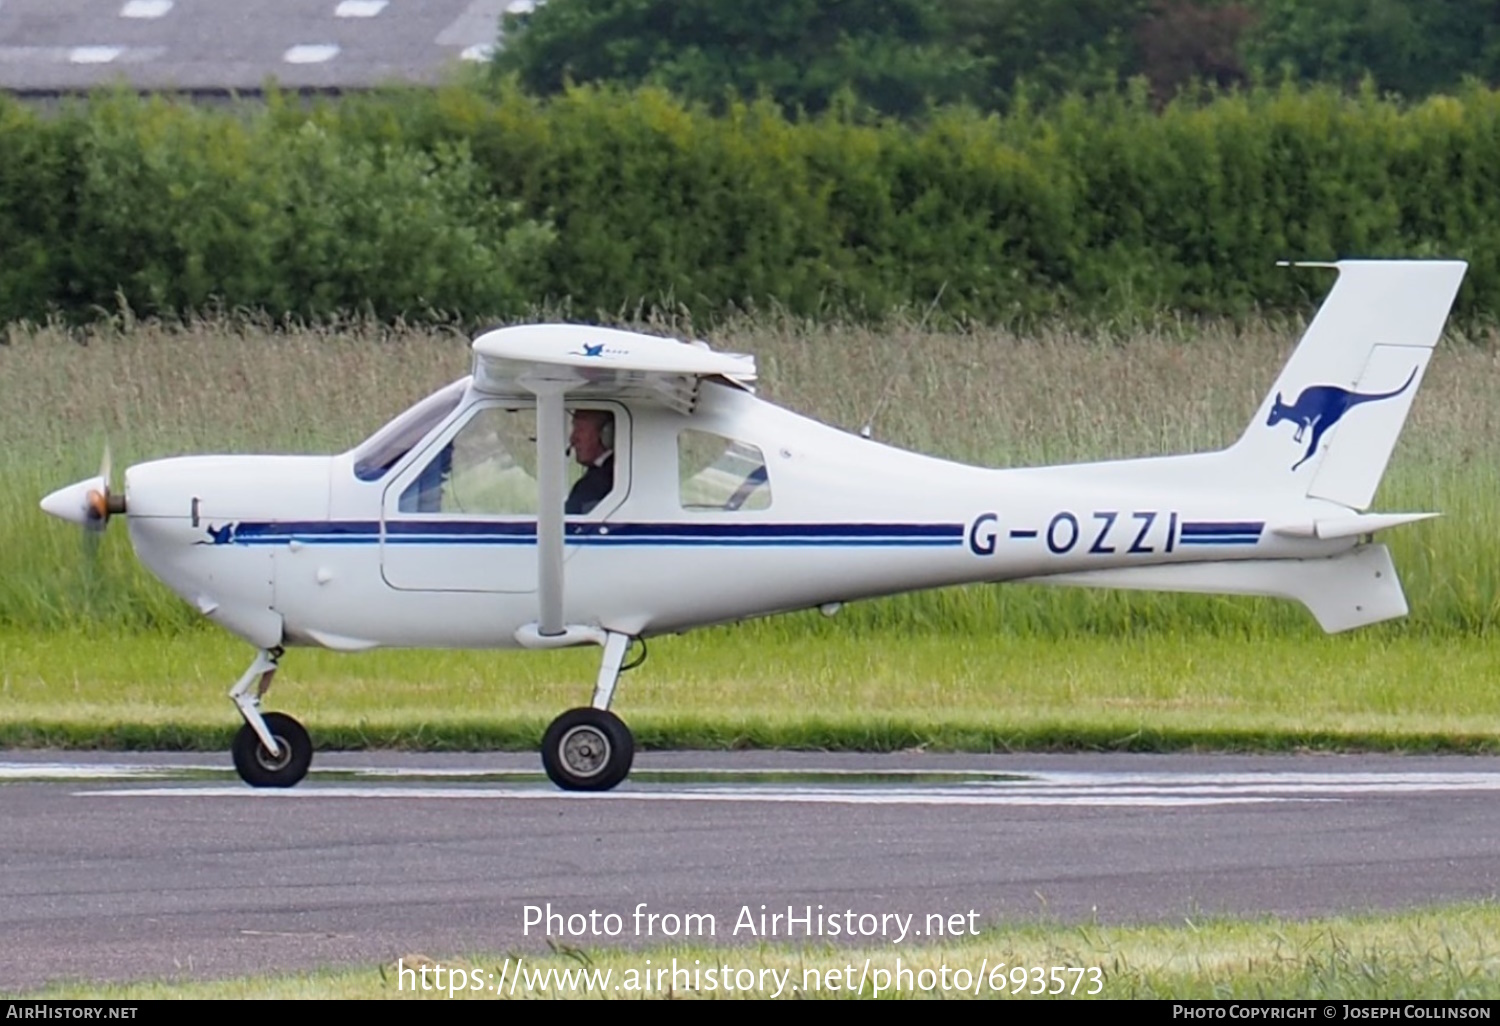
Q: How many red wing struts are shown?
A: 0